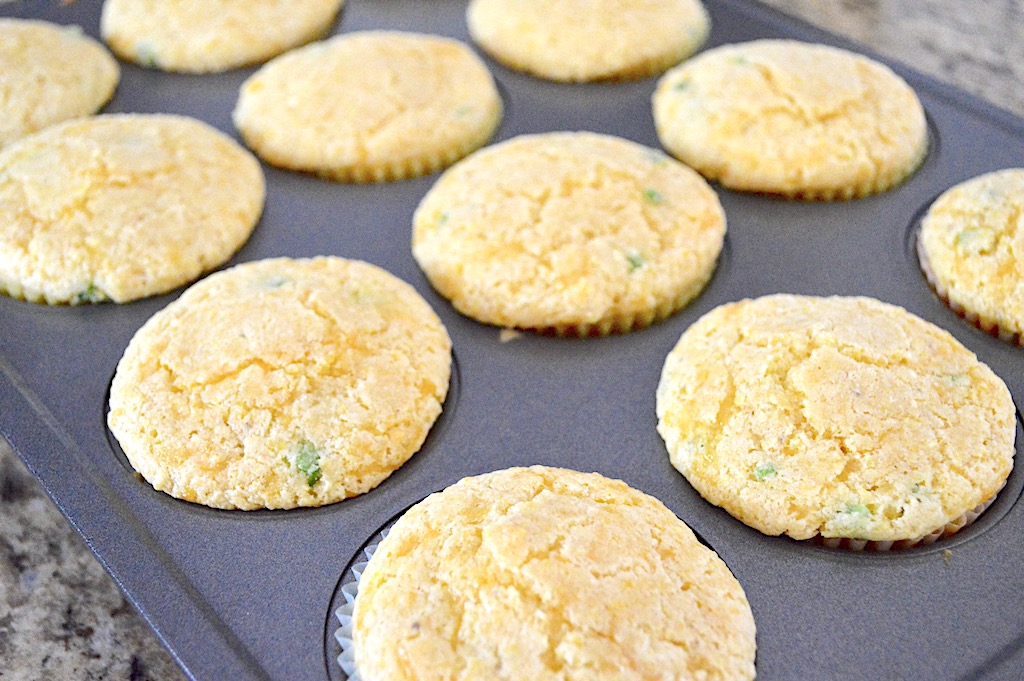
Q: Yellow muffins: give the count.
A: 11